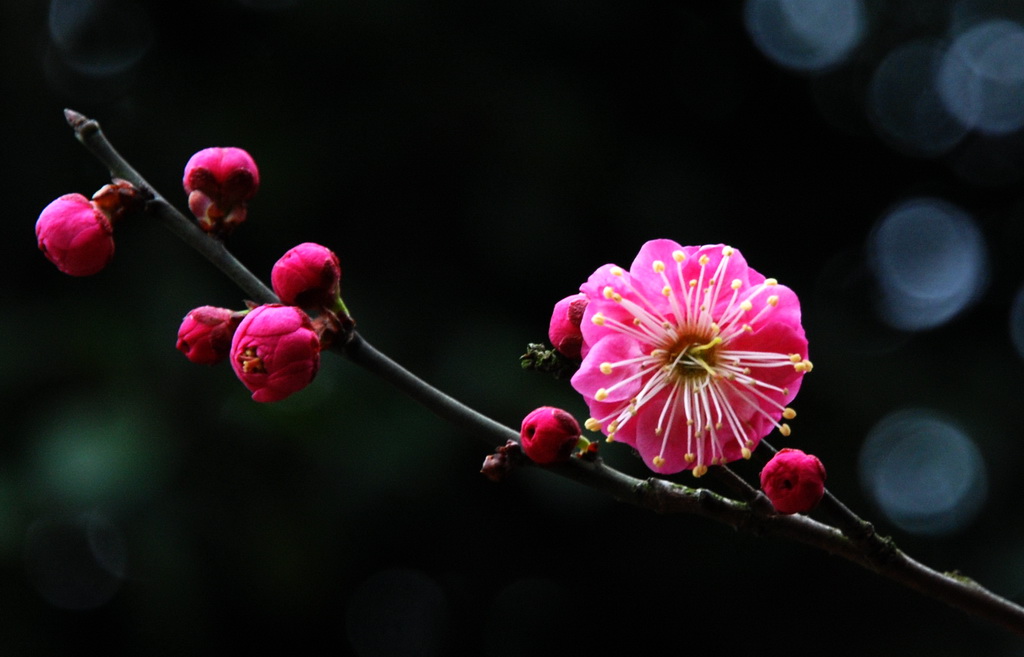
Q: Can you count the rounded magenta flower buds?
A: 8